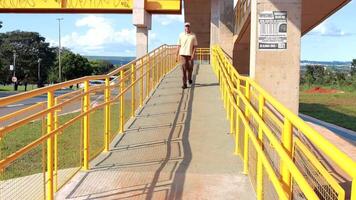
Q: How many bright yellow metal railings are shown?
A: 2